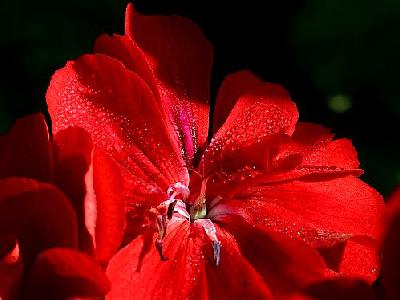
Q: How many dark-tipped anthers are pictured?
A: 2